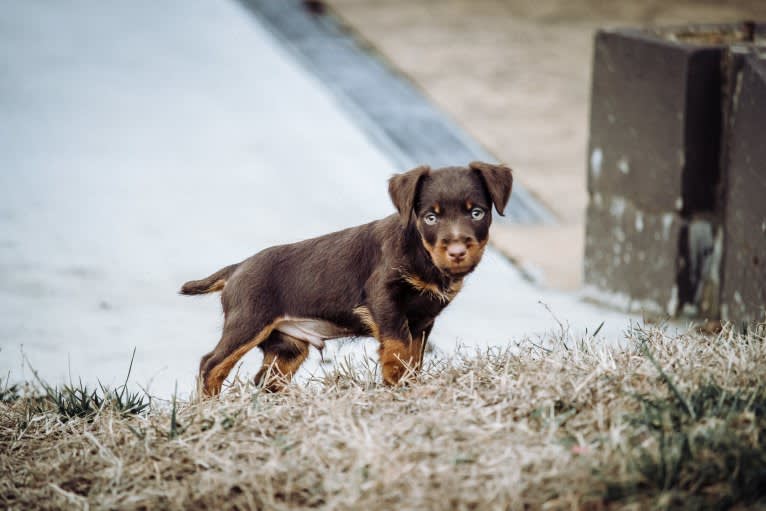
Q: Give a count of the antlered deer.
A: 0